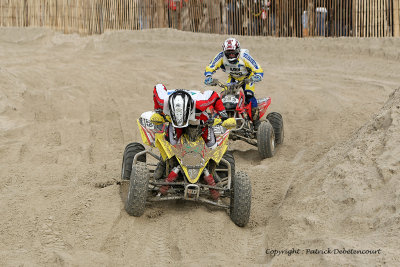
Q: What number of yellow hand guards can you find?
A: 2